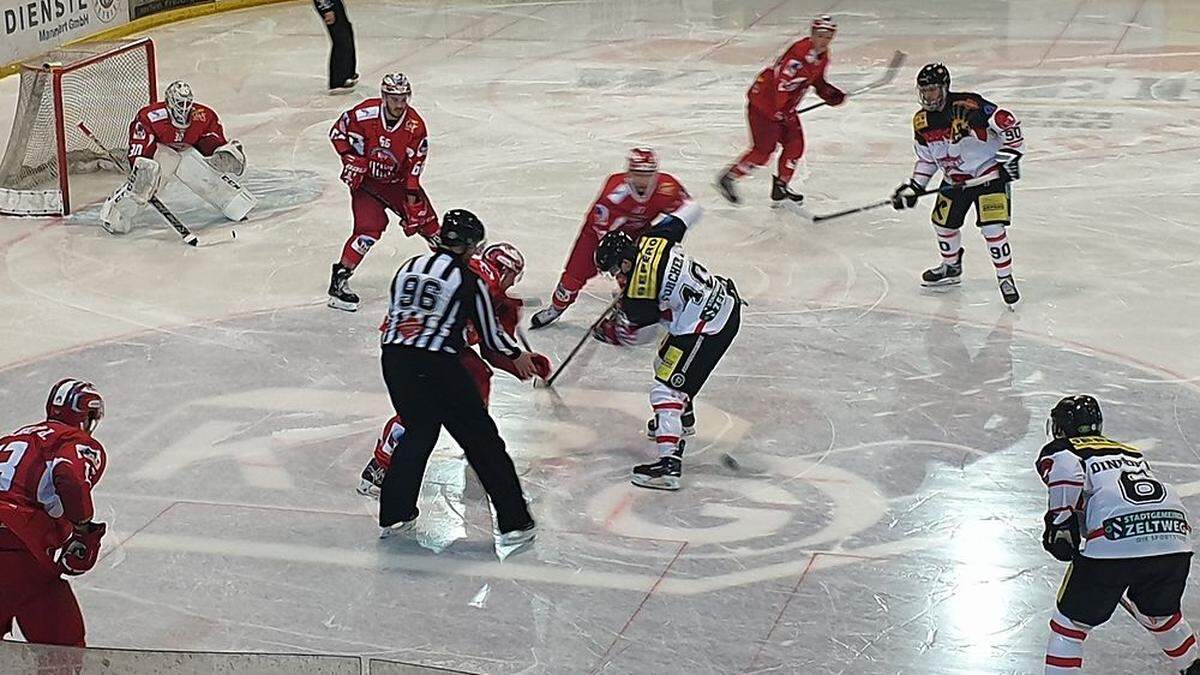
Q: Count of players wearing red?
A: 6